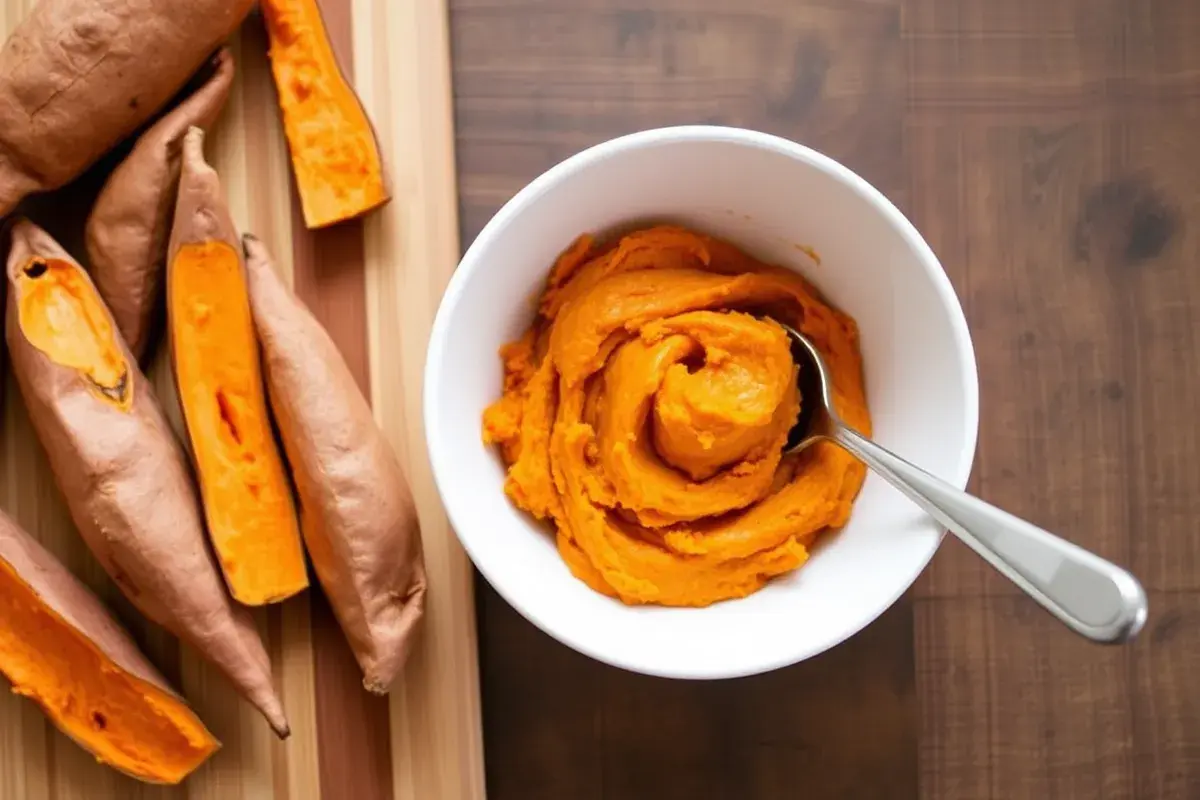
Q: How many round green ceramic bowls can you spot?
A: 0